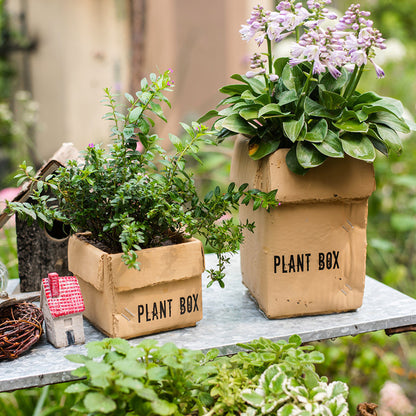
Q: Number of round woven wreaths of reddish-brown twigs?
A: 1